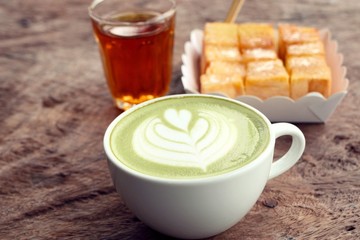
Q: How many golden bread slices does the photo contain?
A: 9